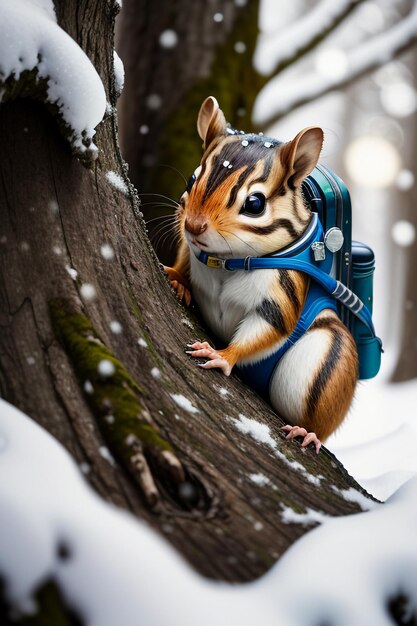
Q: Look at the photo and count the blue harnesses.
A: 1